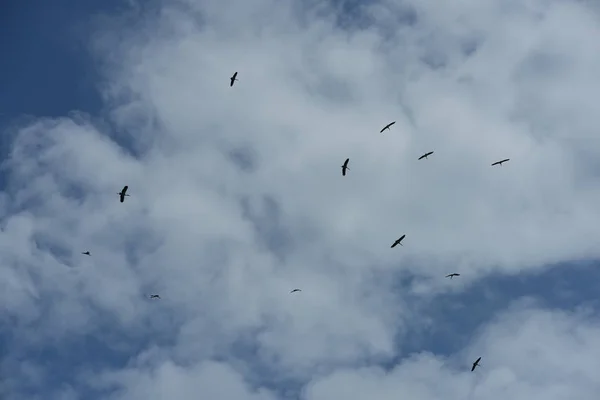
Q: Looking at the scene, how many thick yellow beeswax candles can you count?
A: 0